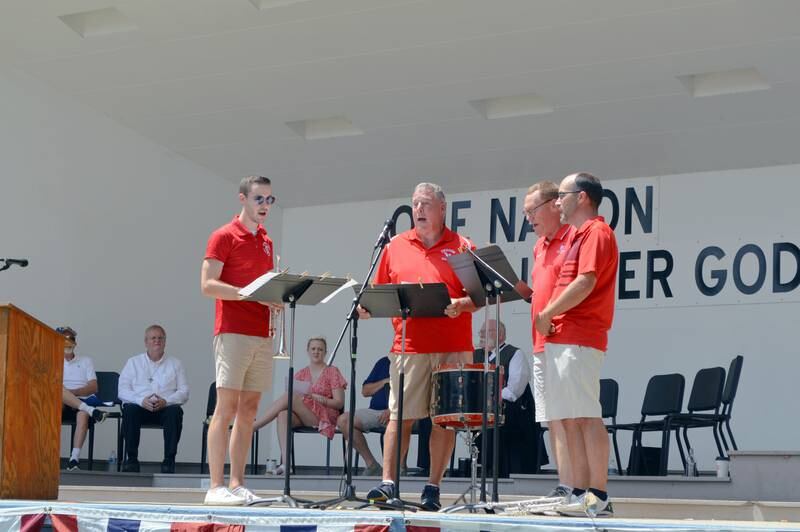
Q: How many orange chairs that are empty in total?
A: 0